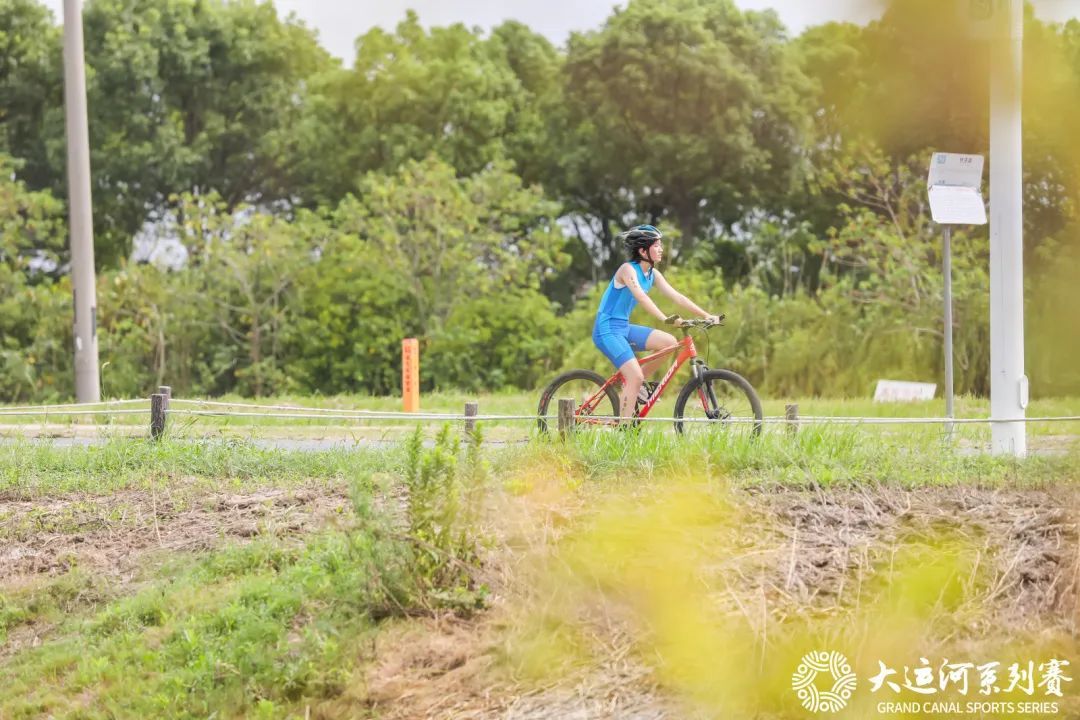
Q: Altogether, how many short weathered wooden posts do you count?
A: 5